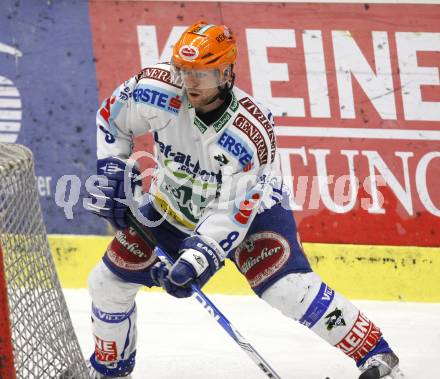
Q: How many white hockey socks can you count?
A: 2